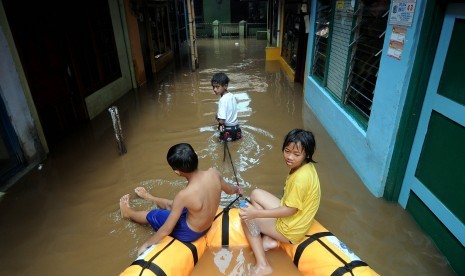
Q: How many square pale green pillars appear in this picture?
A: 2